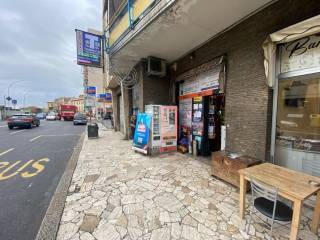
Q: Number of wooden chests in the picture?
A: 1